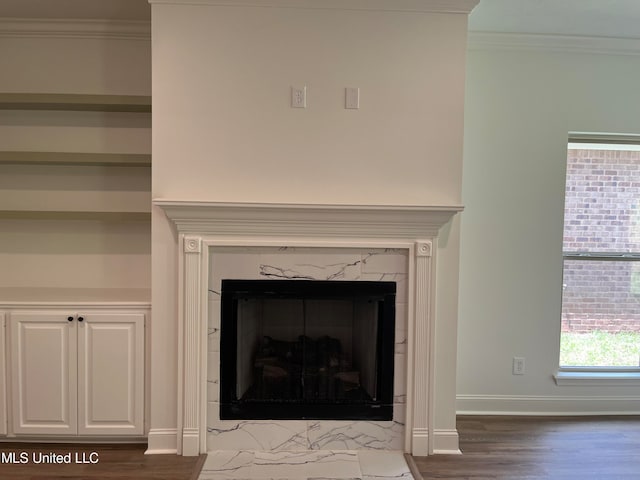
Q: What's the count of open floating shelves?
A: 3